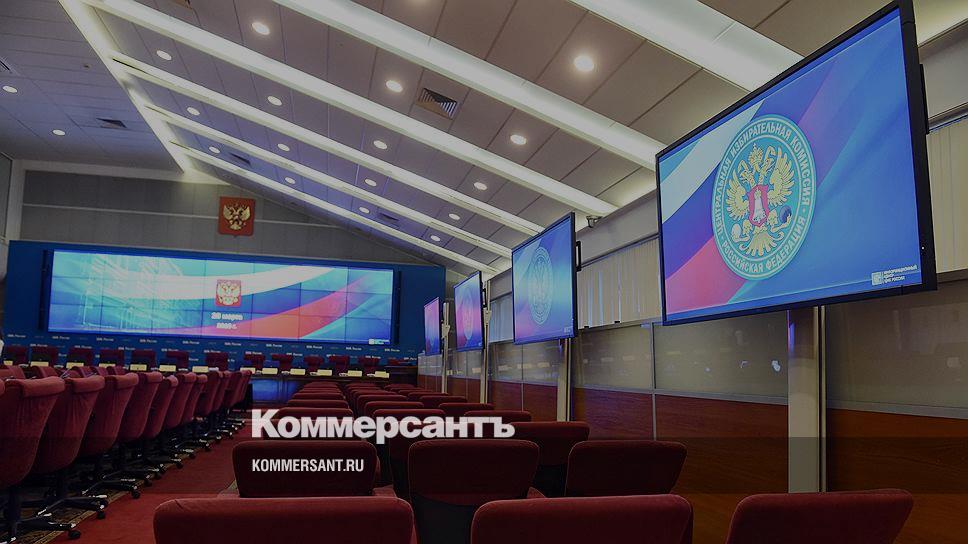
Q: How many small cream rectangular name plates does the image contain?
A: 13